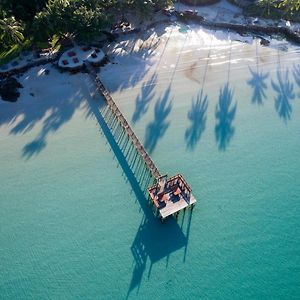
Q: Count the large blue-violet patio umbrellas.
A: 0